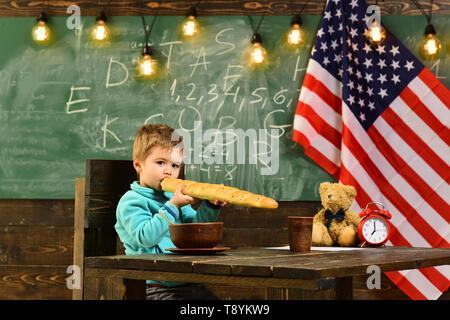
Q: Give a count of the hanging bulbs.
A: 8